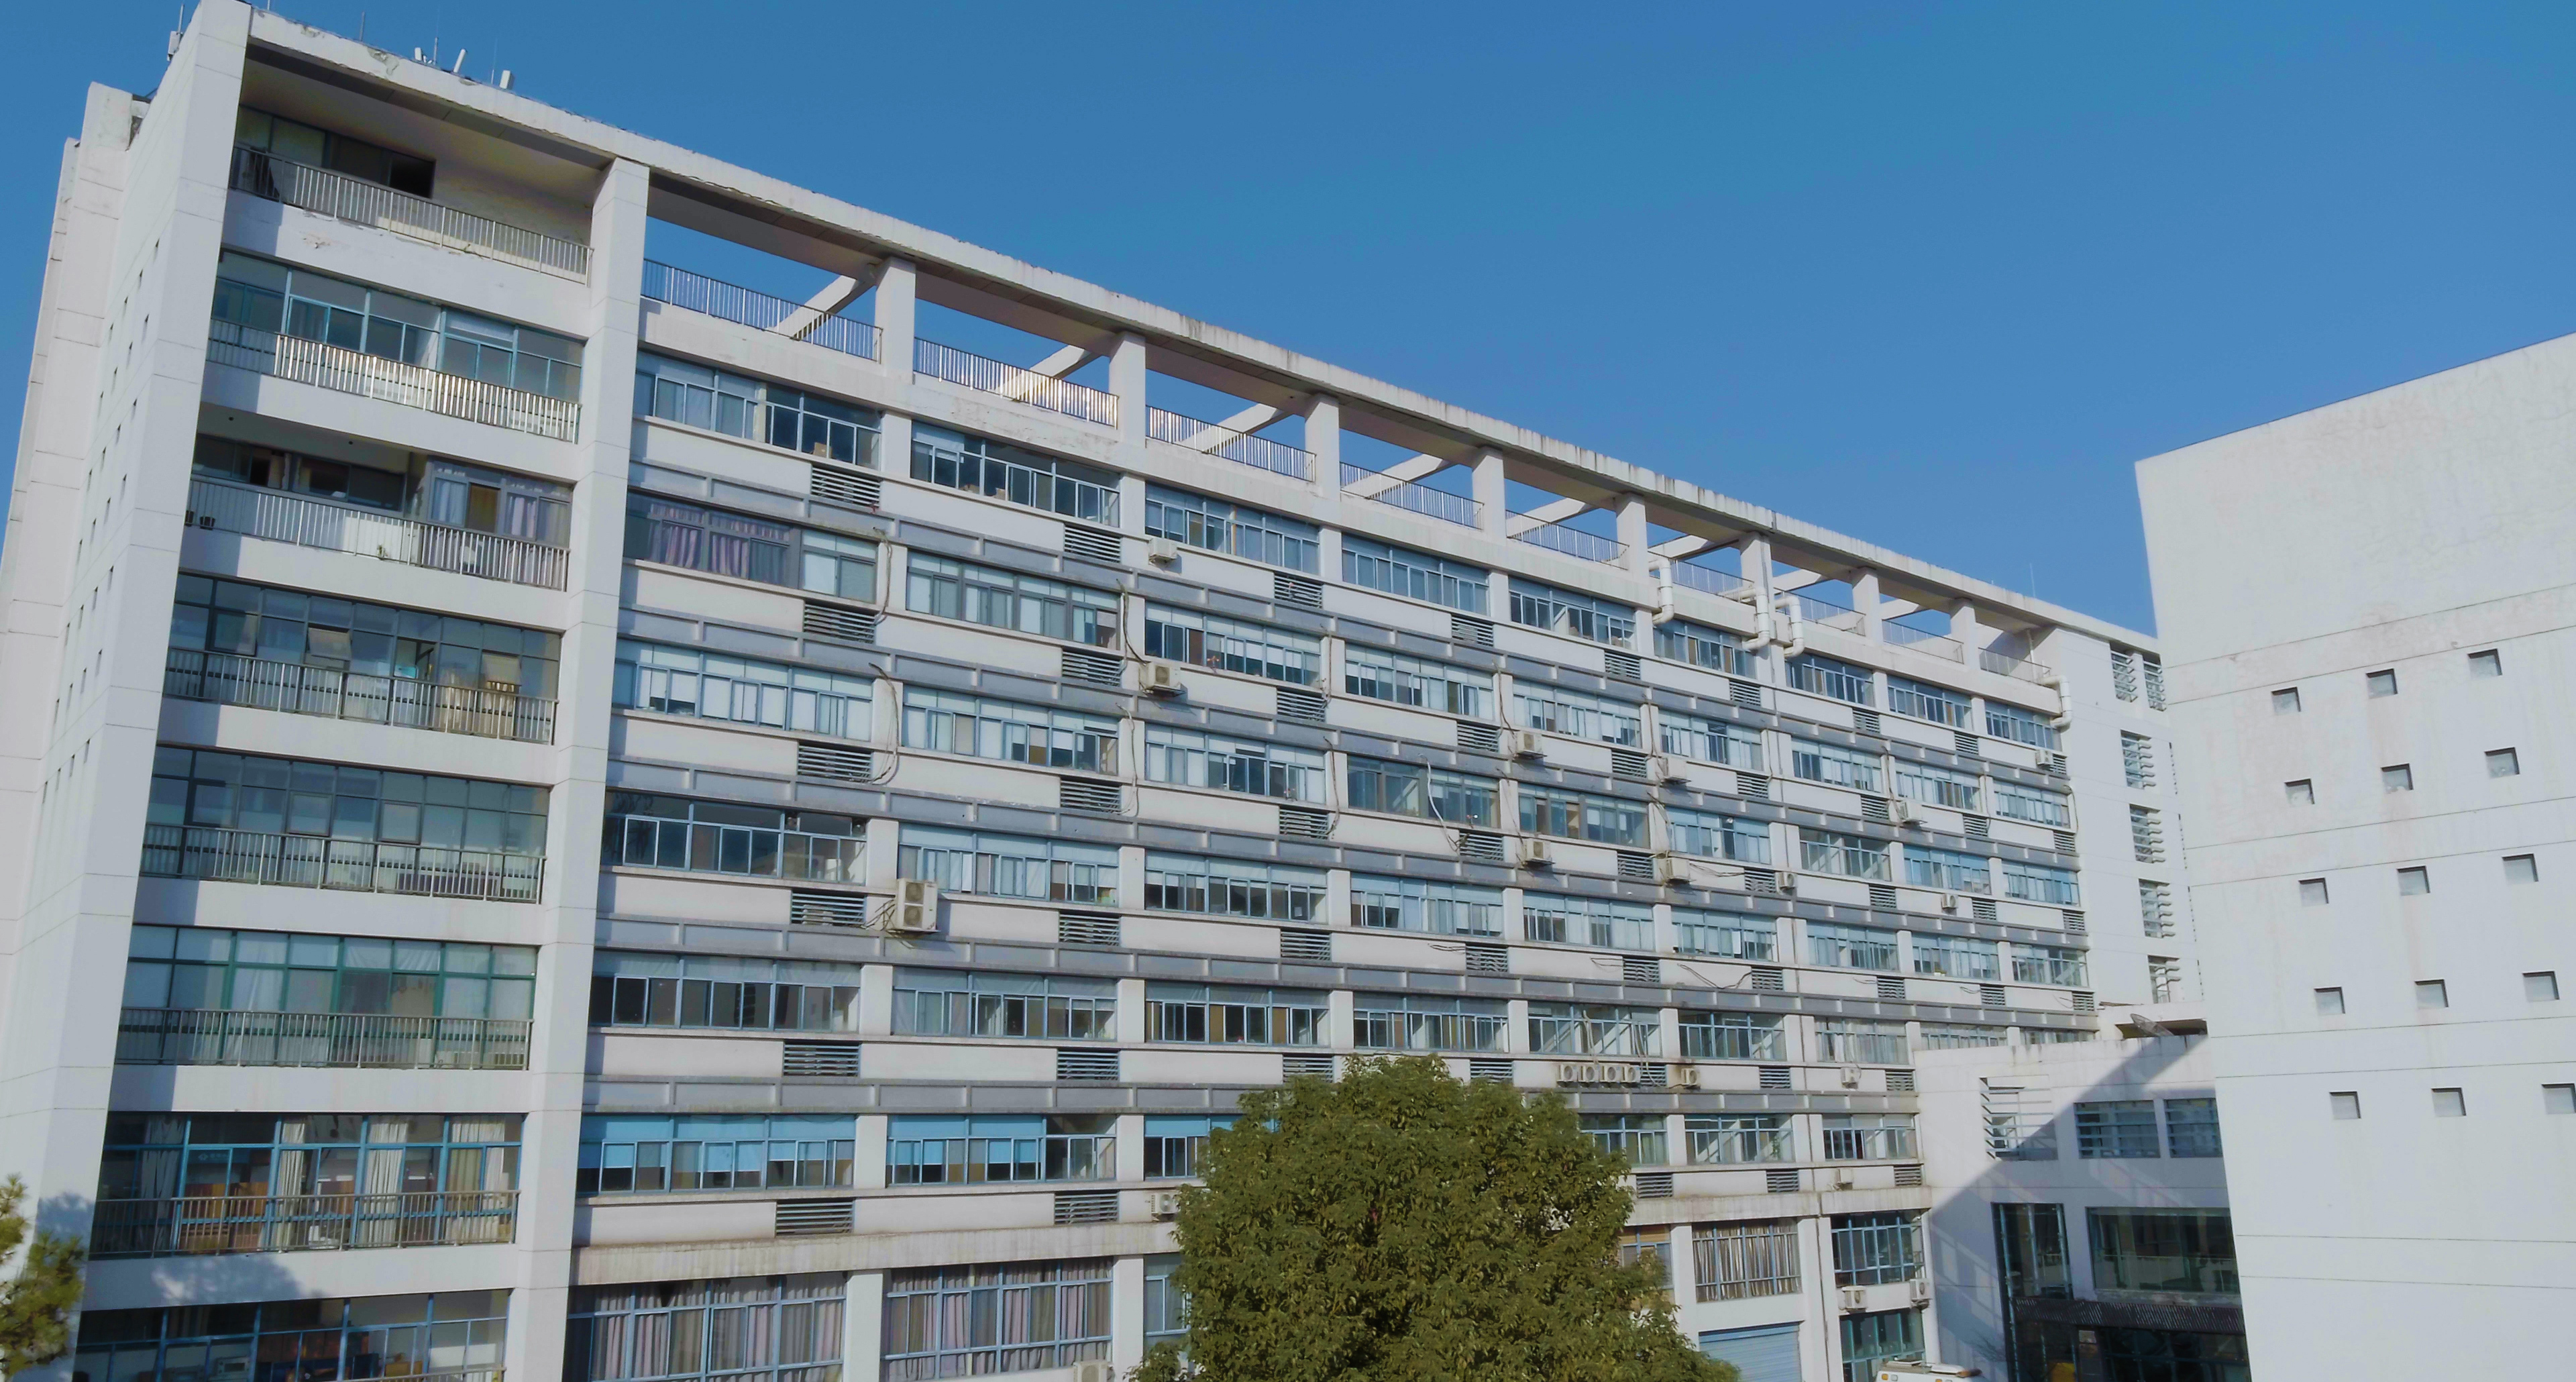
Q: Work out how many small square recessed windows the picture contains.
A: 15